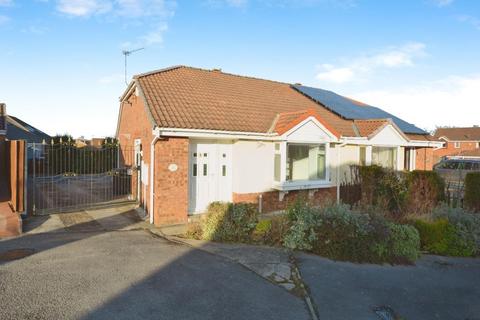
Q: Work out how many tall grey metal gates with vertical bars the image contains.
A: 1